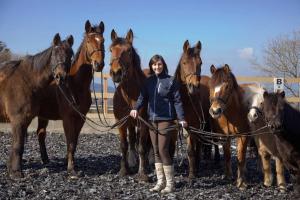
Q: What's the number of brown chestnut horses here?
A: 5